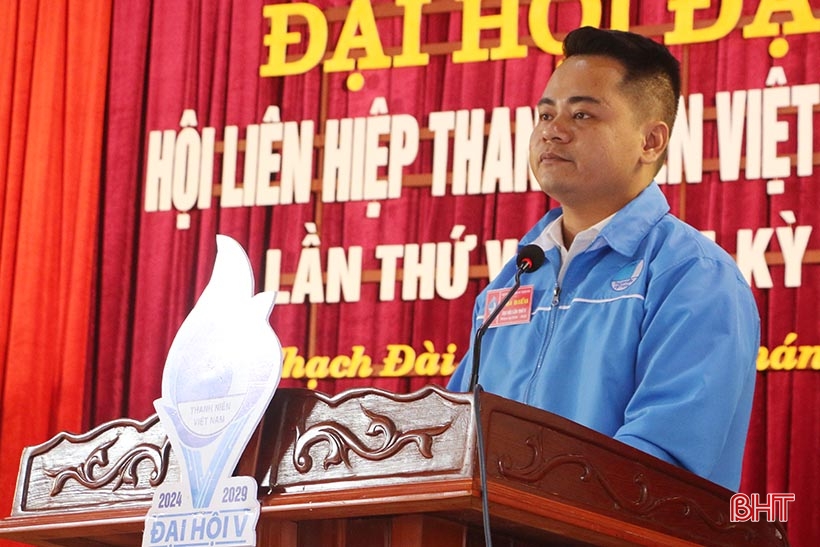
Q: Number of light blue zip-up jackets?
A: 1